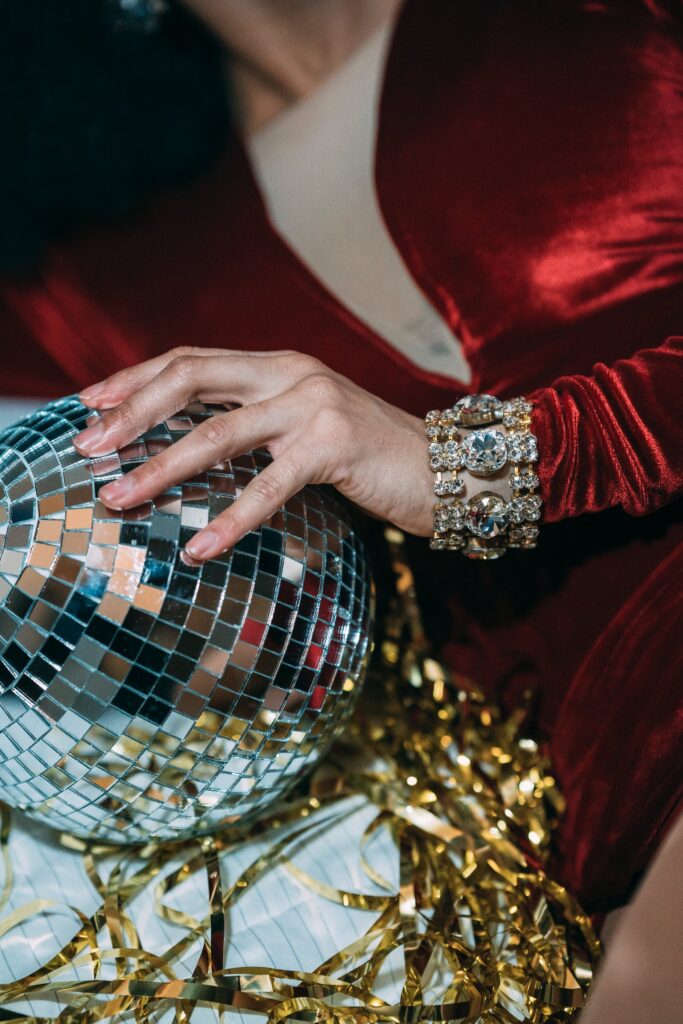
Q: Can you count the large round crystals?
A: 4